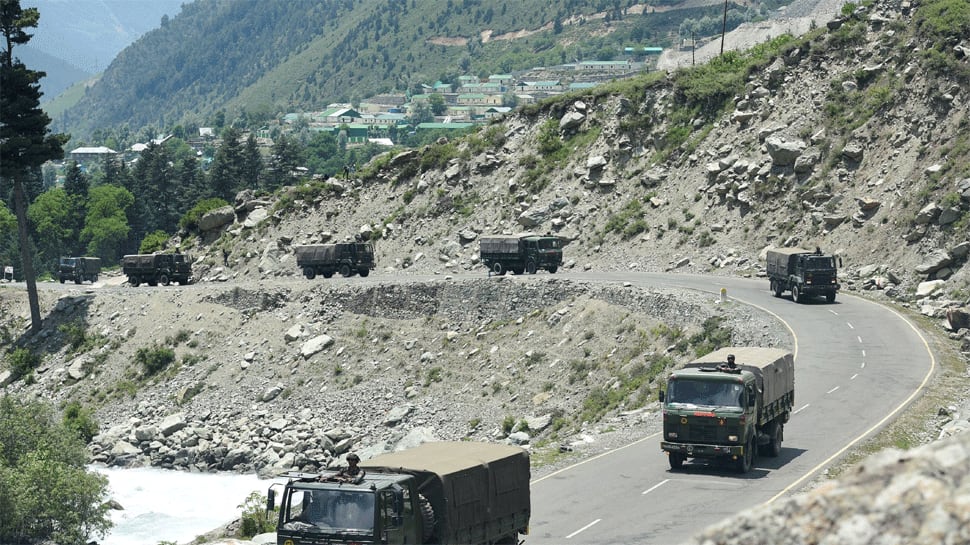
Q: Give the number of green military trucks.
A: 7